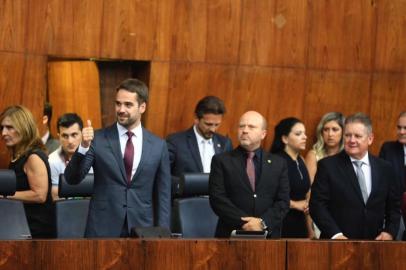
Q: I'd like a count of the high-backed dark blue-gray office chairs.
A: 3